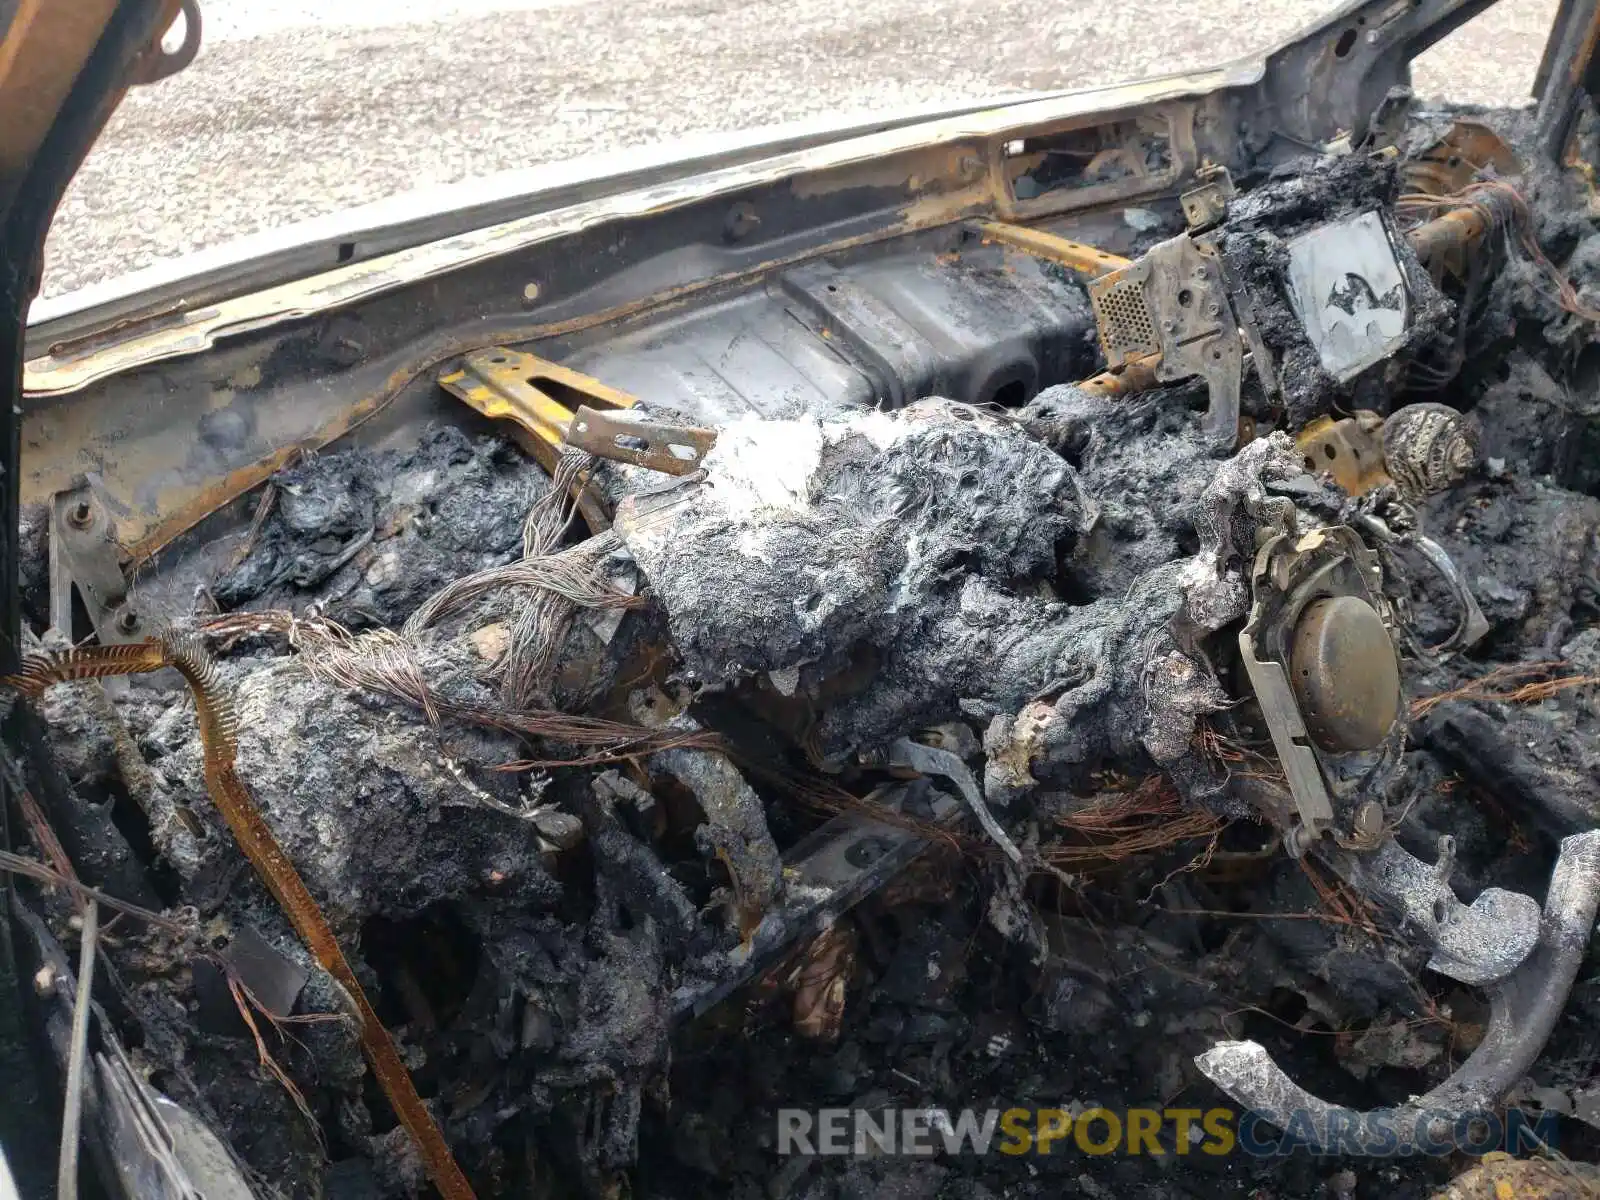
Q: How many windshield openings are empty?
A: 1